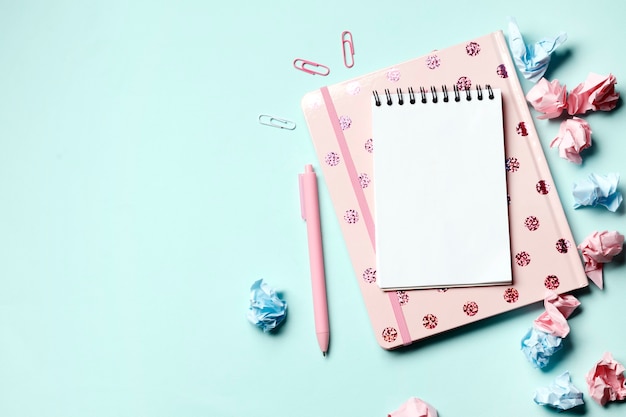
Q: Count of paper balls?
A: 12